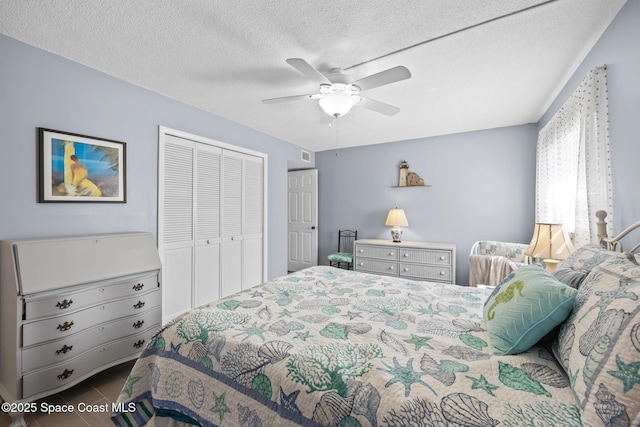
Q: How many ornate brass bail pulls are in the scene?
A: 8